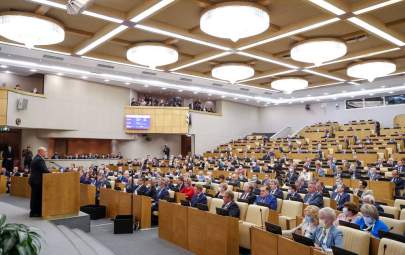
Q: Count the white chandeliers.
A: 7